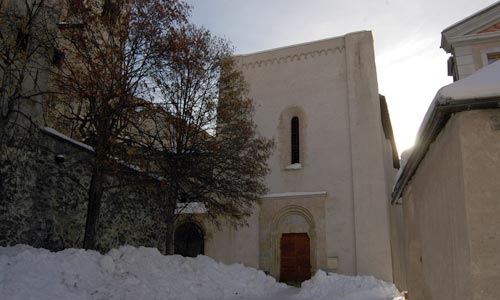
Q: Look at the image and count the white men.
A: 0